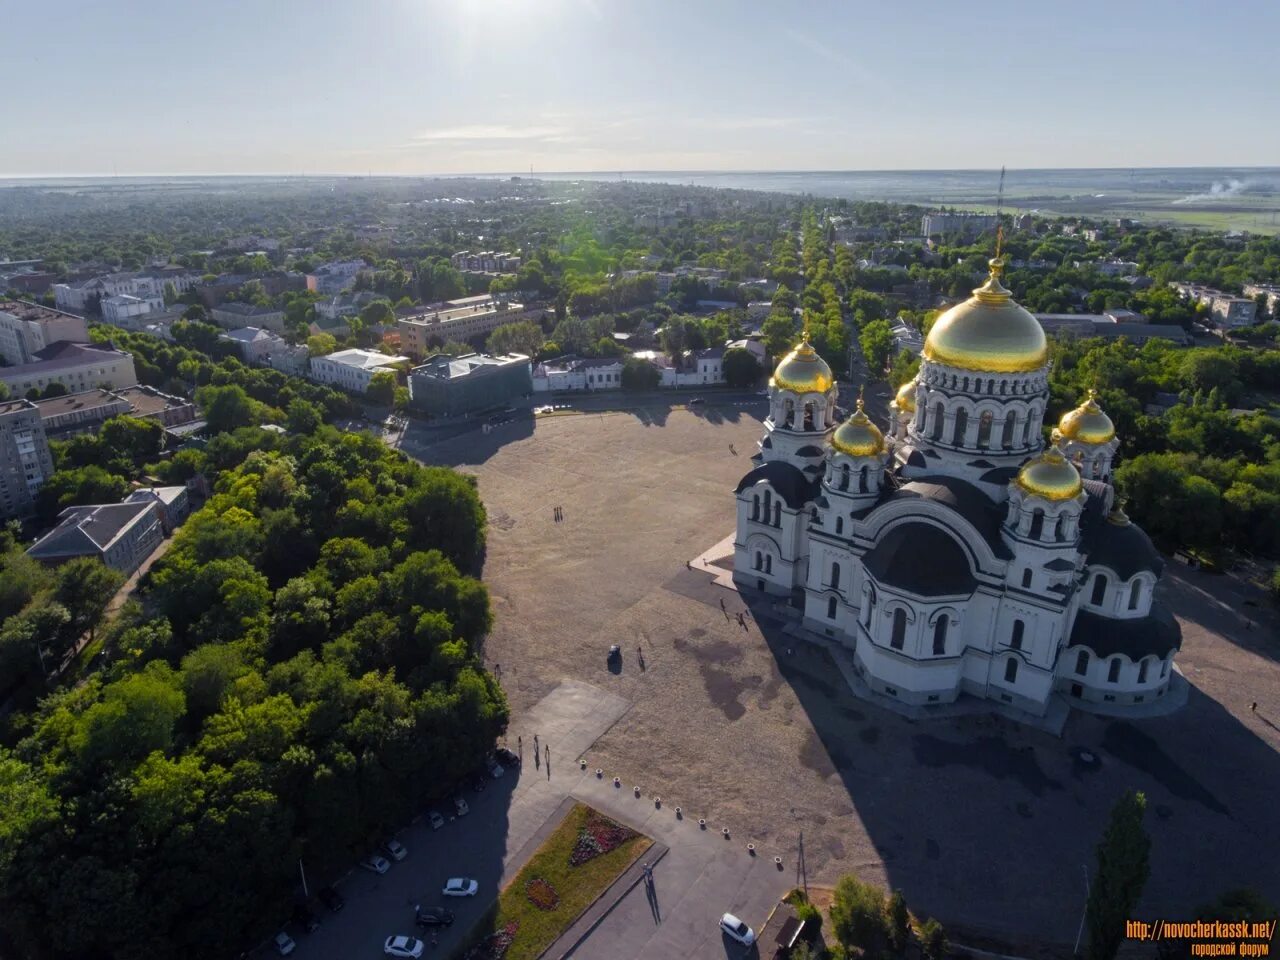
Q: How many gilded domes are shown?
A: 6